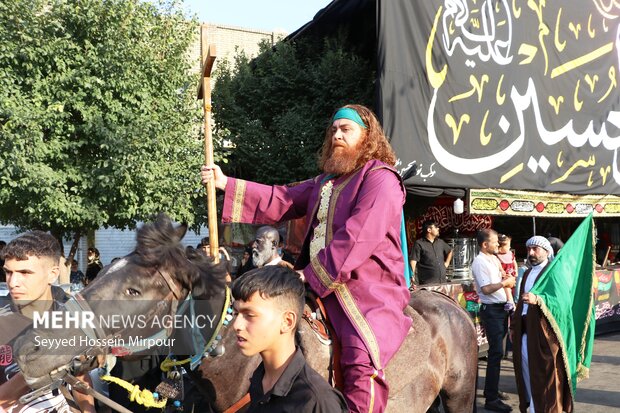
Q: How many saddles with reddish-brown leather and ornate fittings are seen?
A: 1